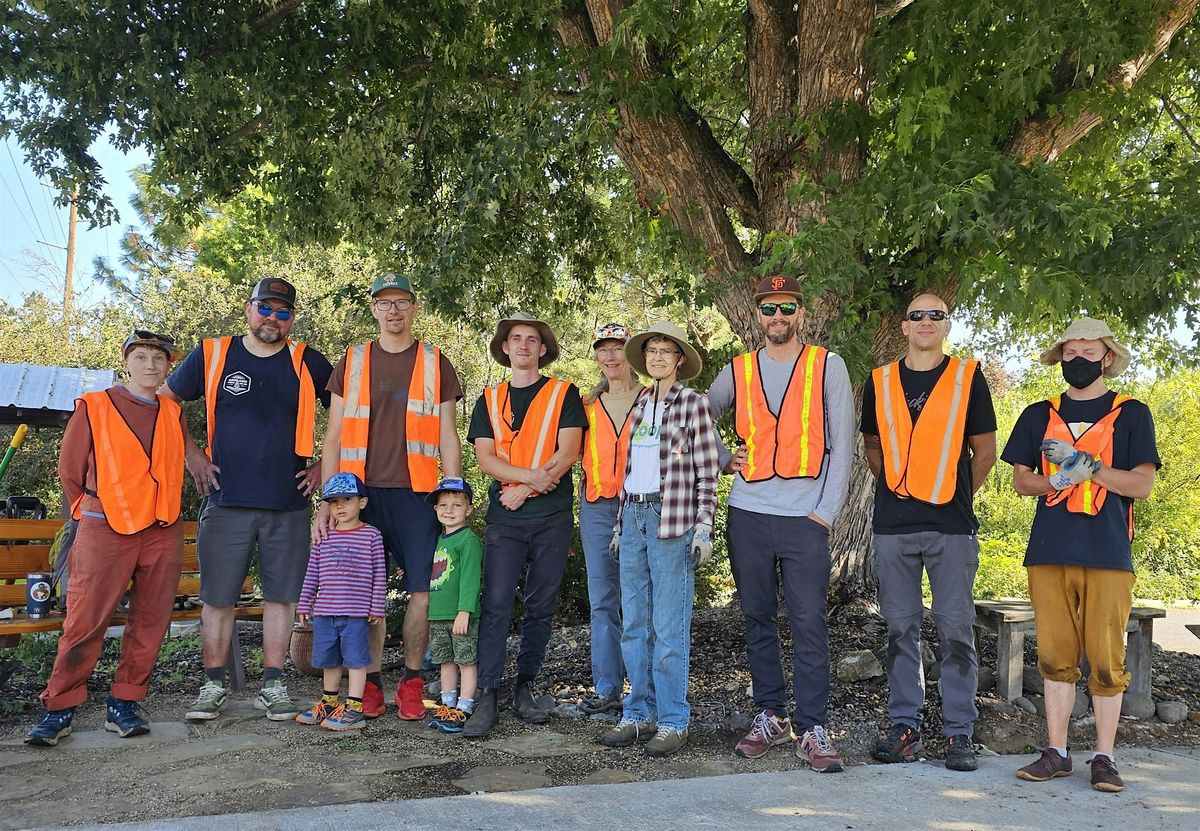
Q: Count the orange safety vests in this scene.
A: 8